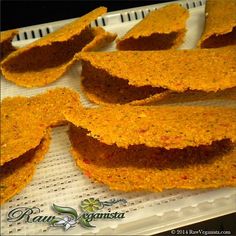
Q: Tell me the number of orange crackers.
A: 7